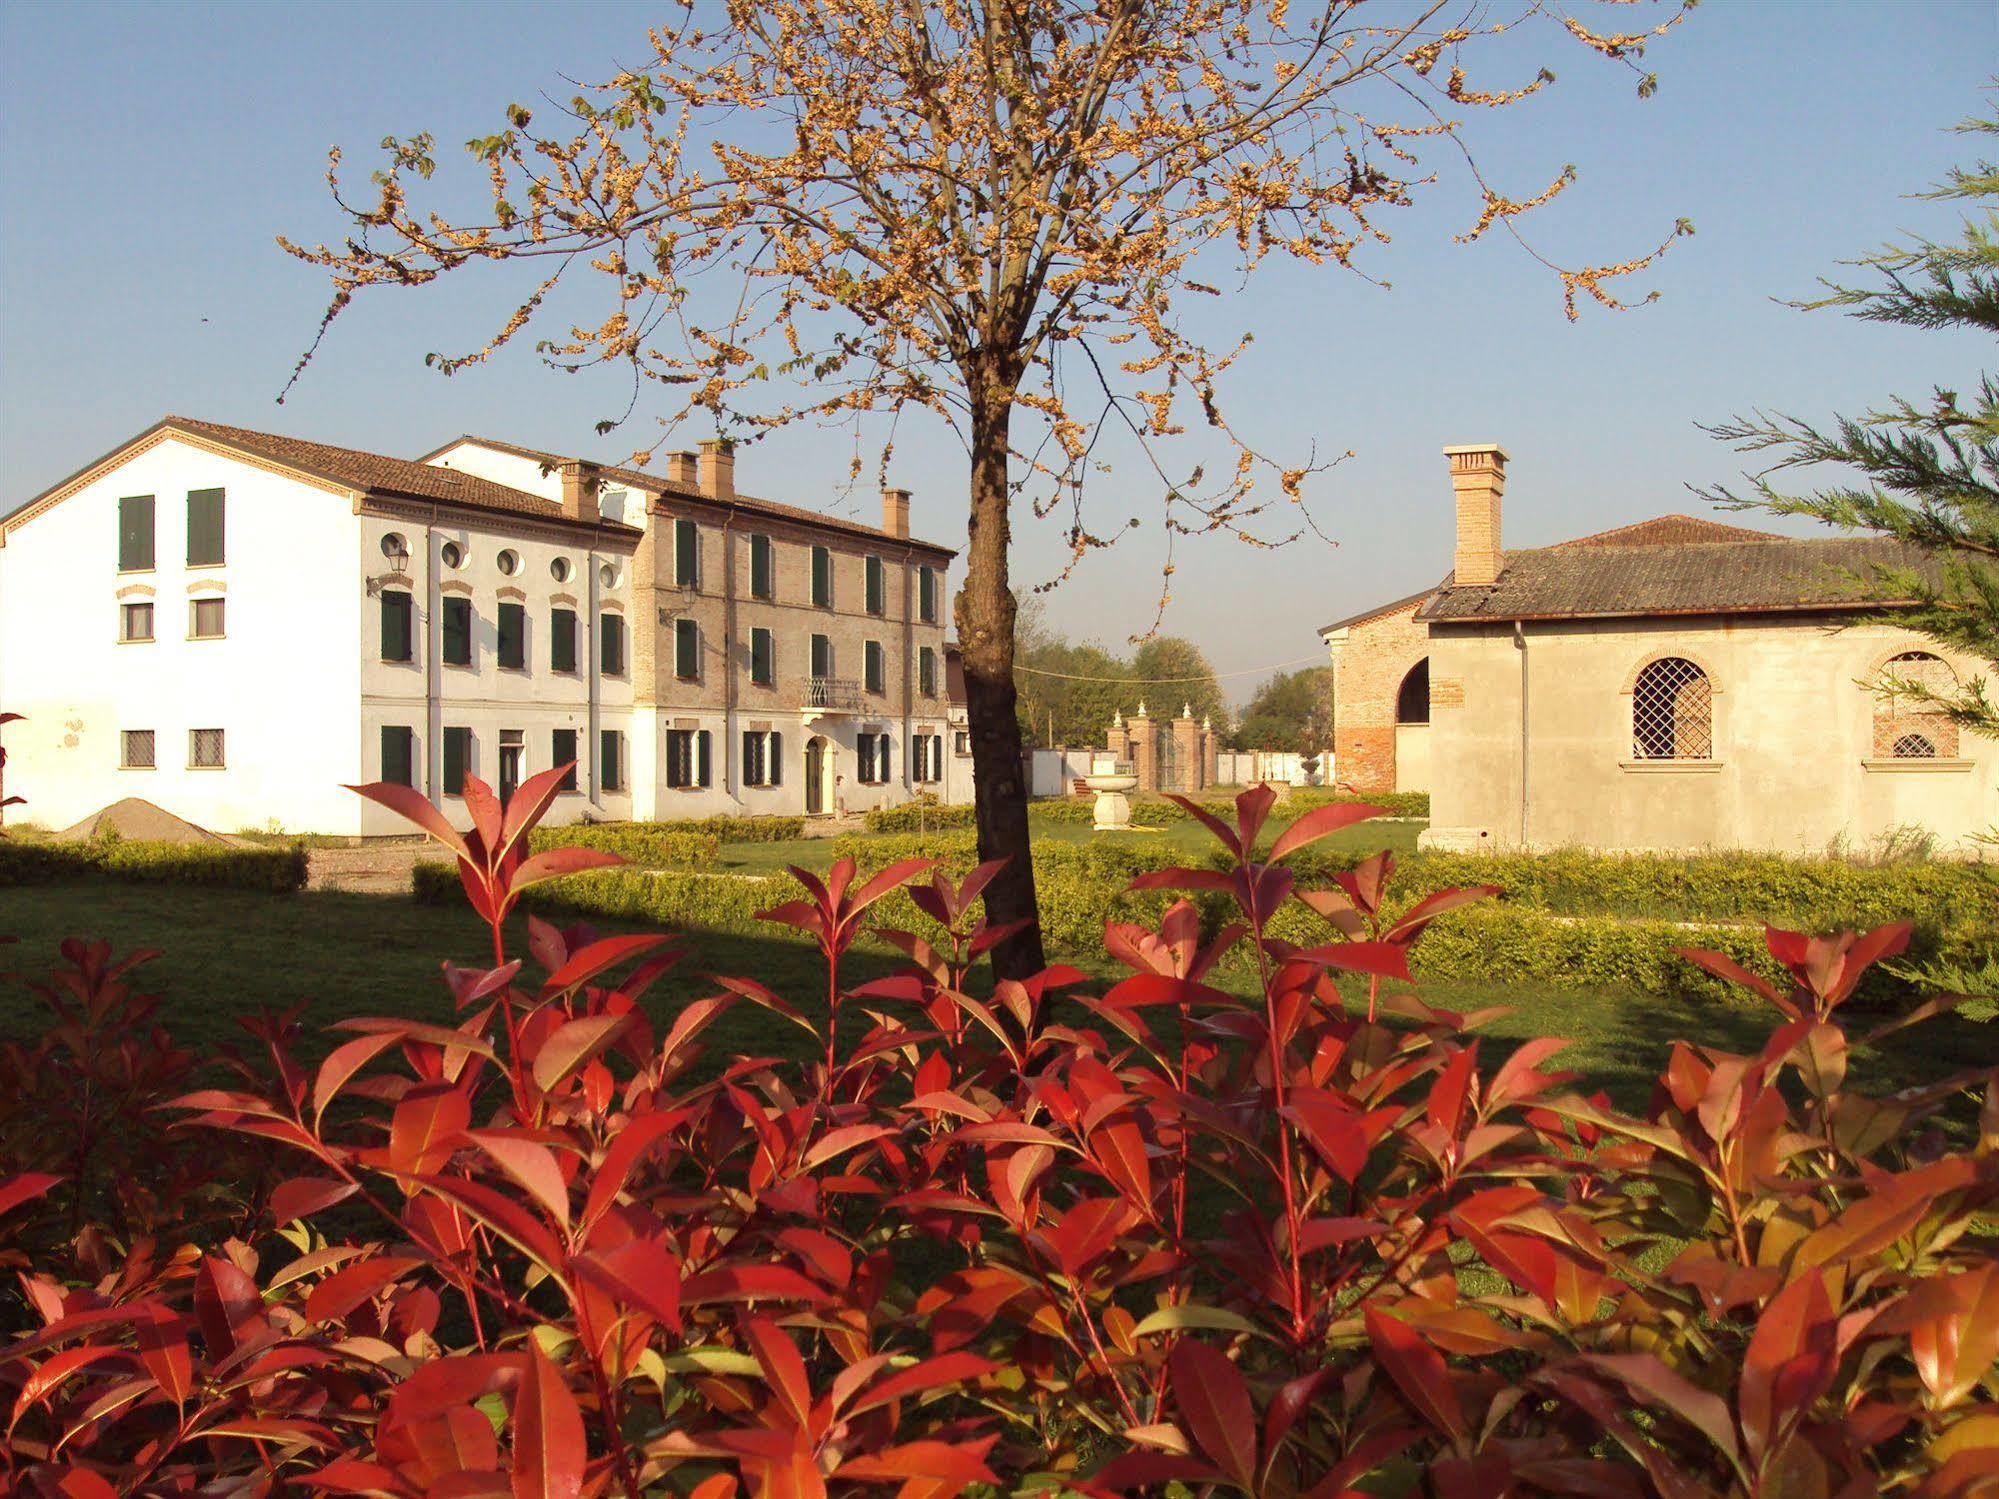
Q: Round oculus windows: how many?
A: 5